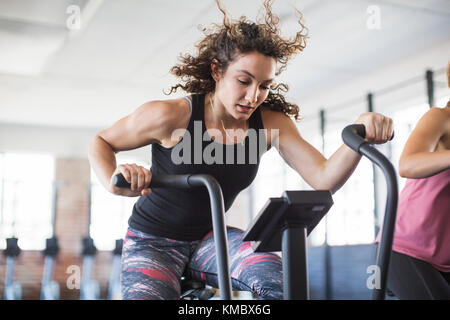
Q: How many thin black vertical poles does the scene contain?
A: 3